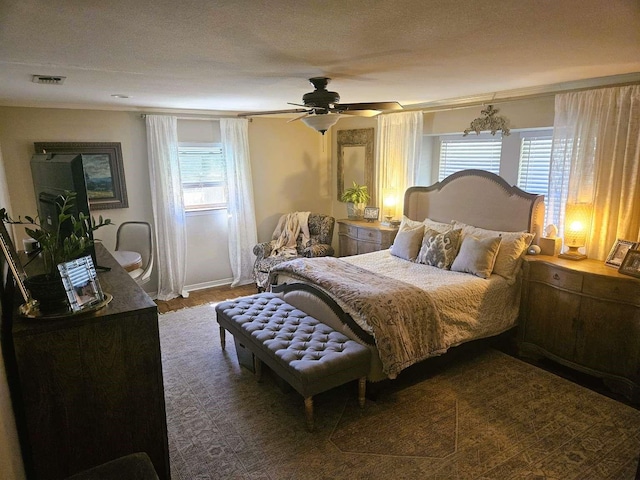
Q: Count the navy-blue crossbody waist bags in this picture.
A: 0